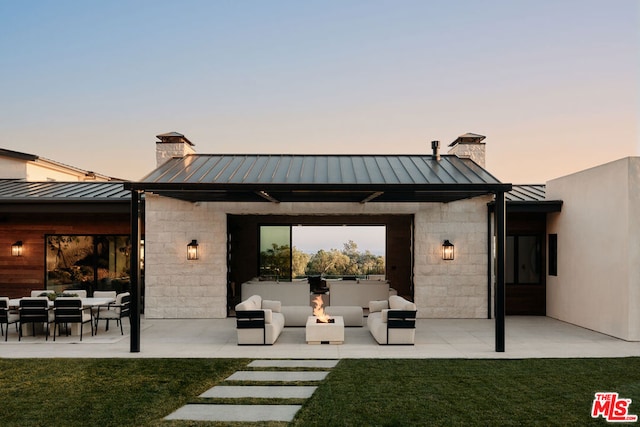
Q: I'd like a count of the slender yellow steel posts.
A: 0